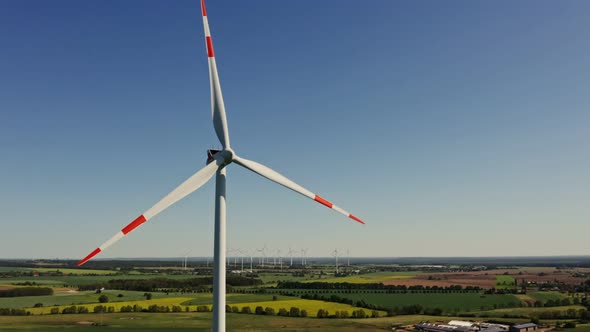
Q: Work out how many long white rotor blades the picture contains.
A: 3